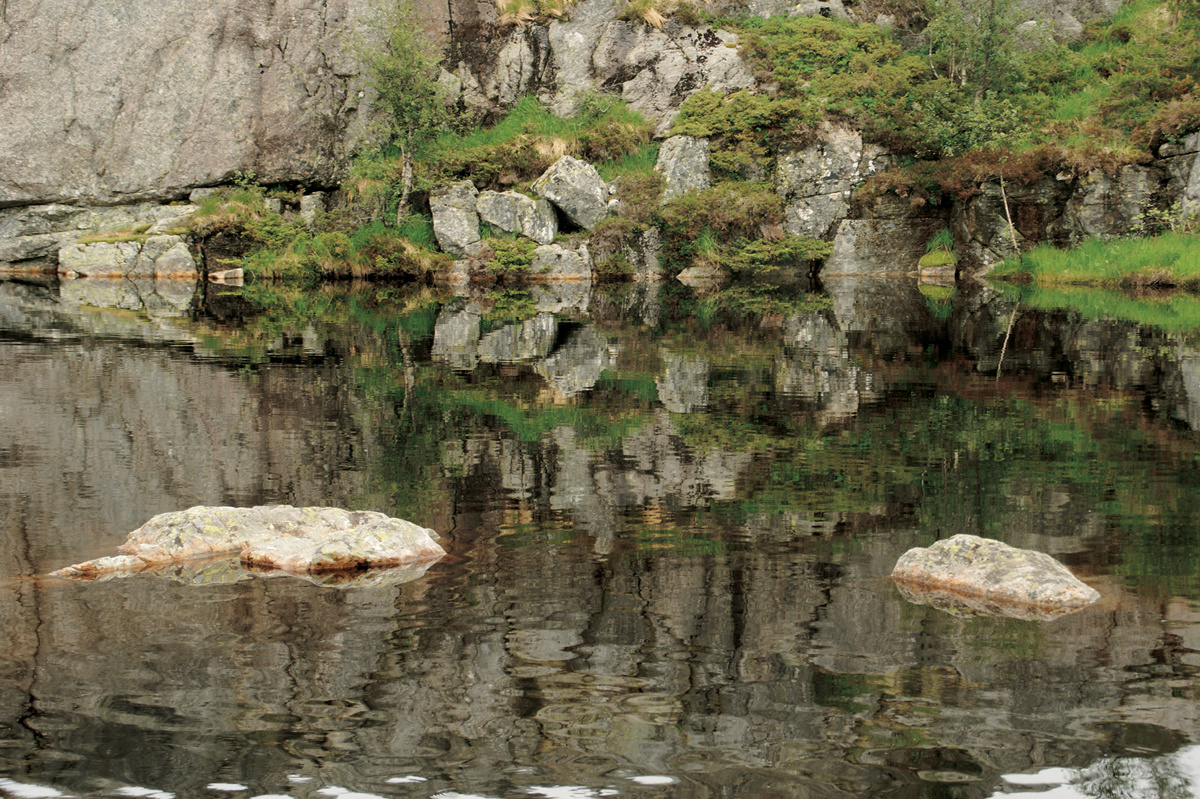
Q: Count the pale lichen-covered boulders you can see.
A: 2